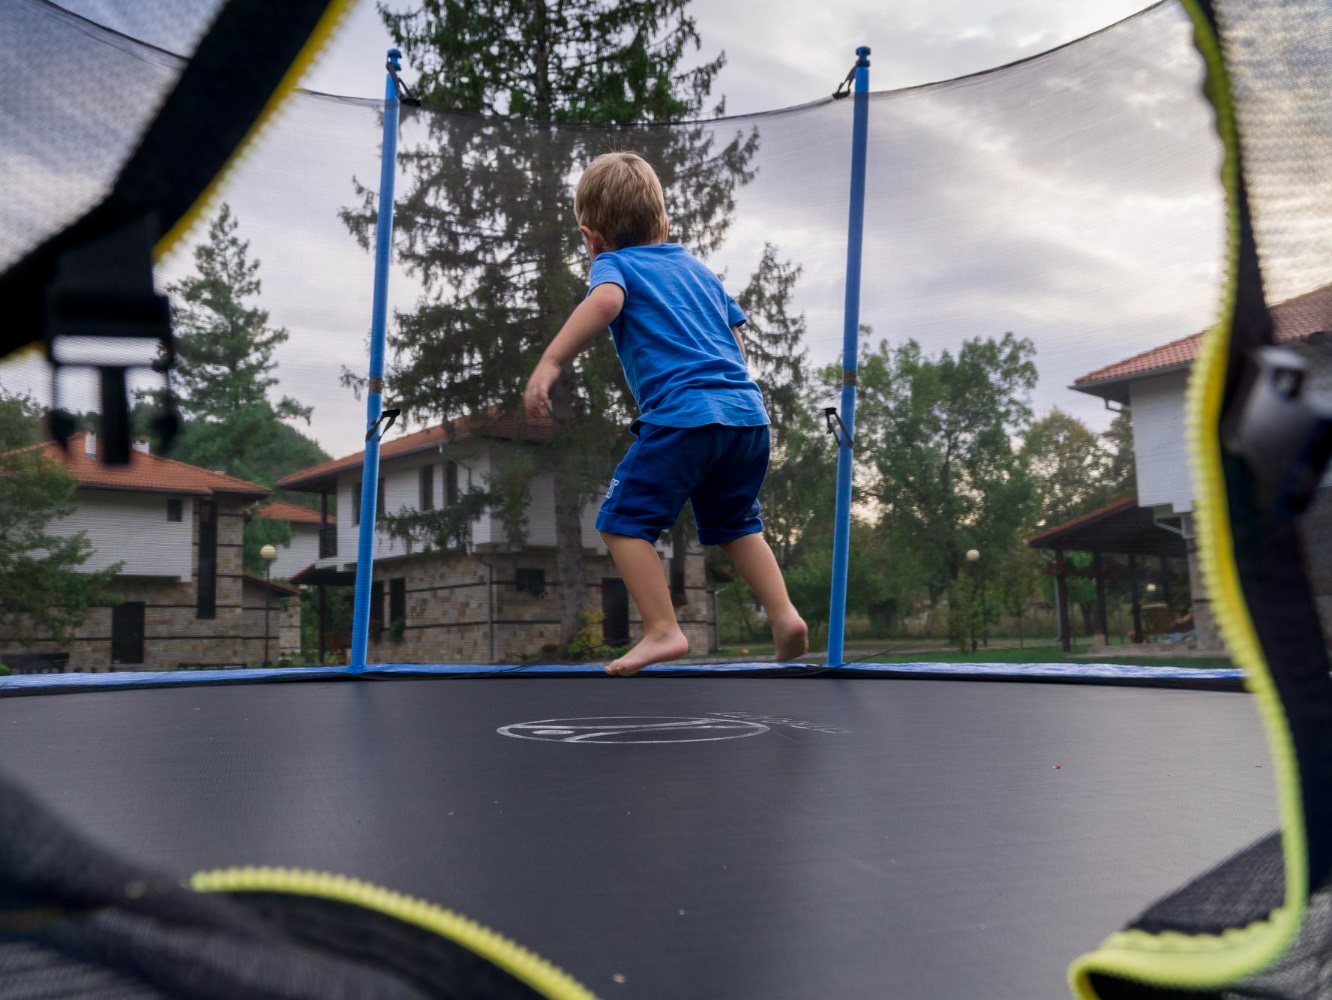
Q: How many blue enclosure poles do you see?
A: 2